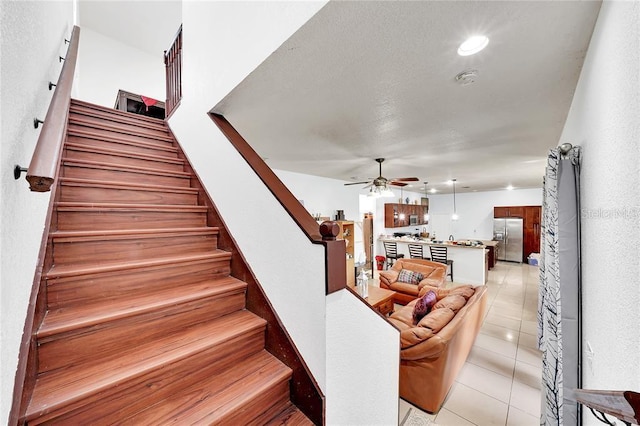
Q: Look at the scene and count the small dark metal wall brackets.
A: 5